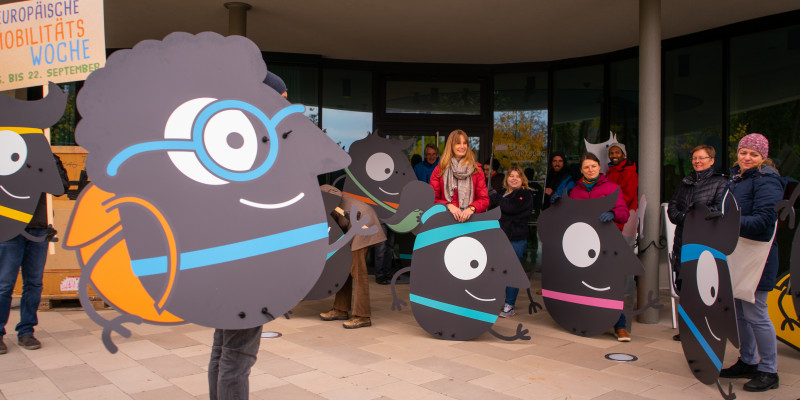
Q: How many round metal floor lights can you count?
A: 2